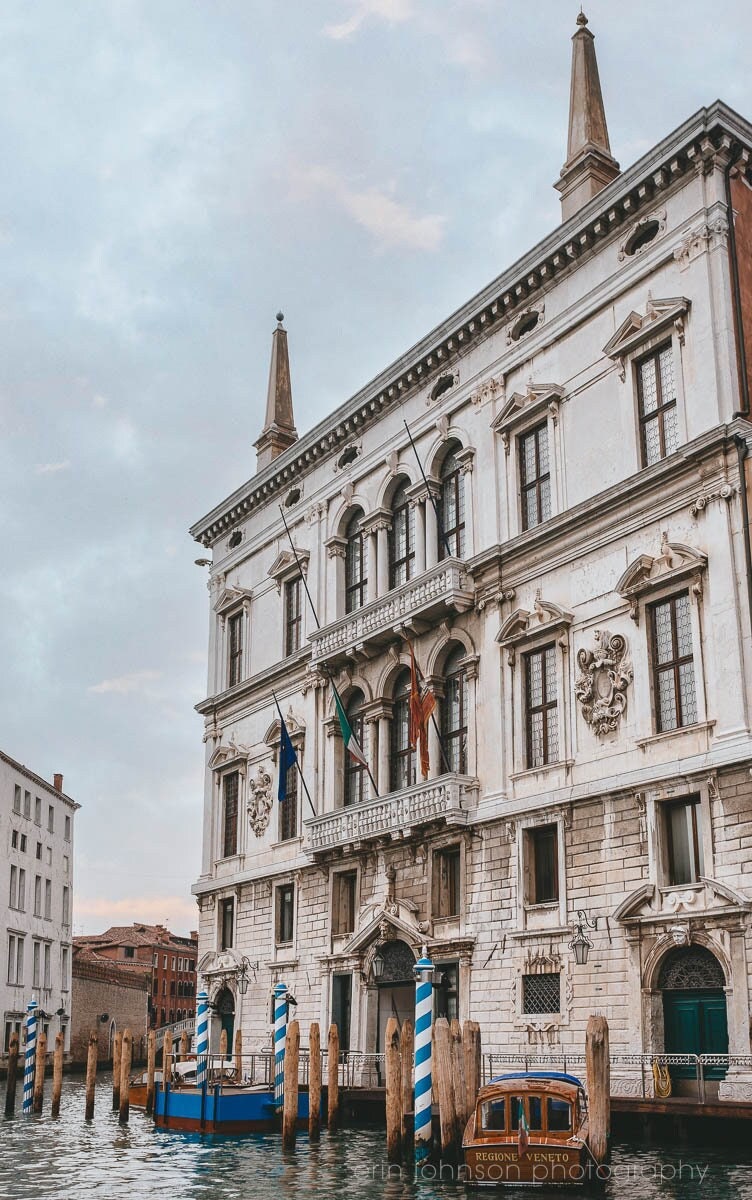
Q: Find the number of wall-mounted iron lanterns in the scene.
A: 3